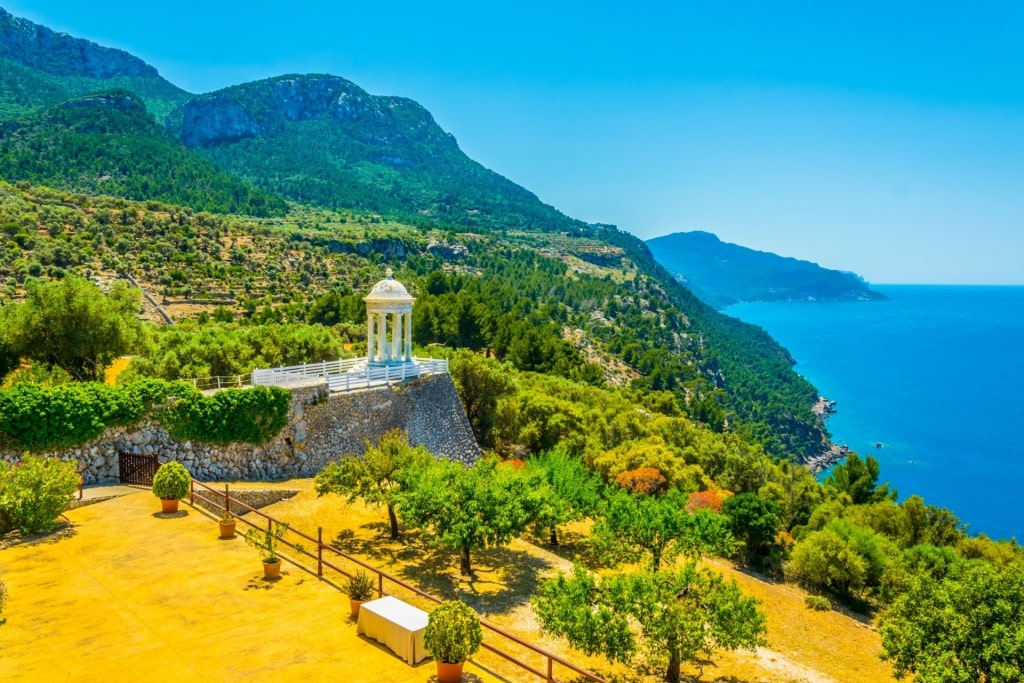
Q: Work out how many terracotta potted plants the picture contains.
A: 5